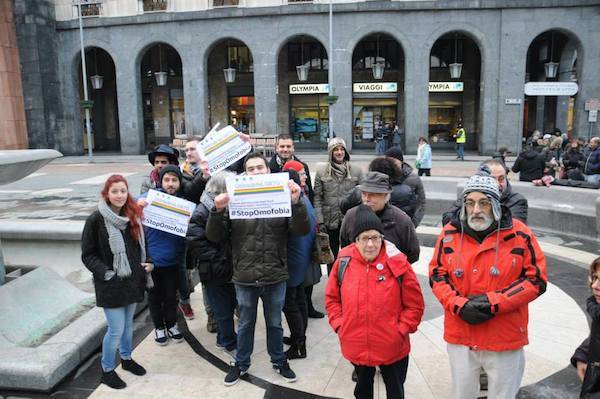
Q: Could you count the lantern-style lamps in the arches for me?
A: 7